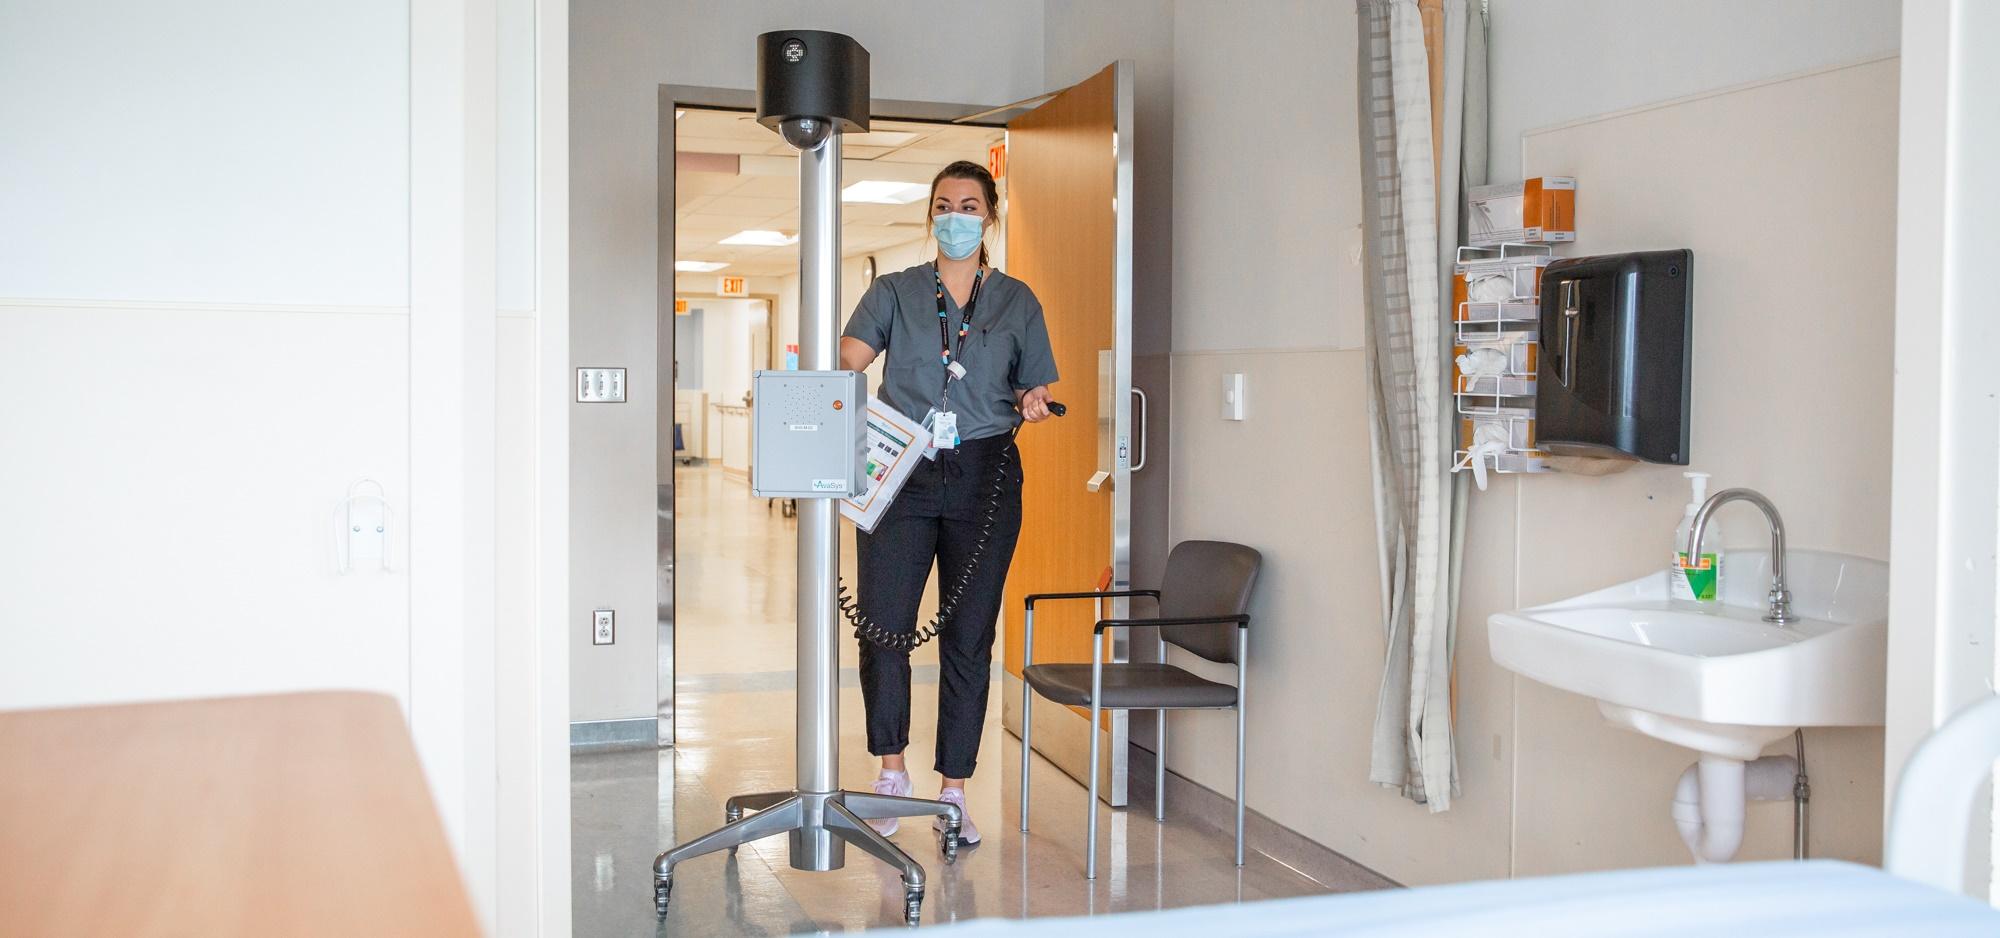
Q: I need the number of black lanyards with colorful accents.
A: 1